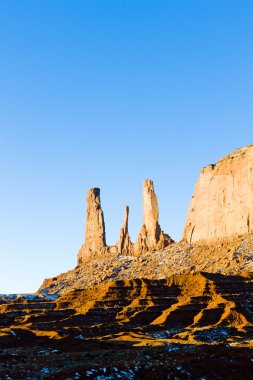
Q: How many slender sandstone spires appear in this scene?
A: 3